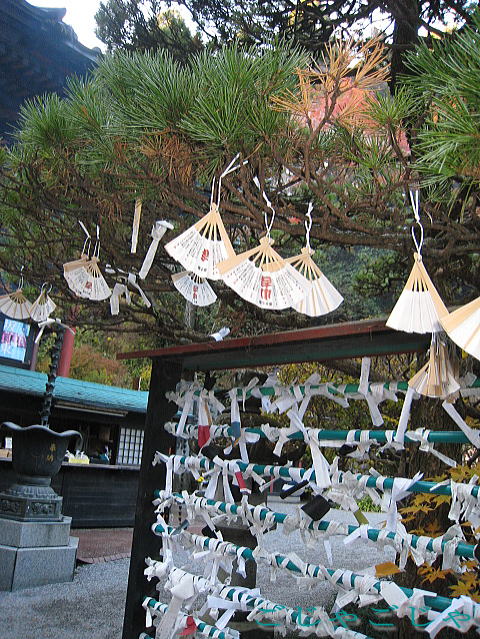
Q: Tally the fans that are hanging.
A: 11